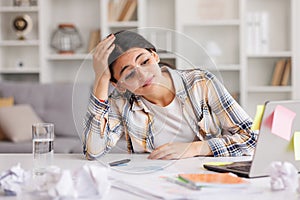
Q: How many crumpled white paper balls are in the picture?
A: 4